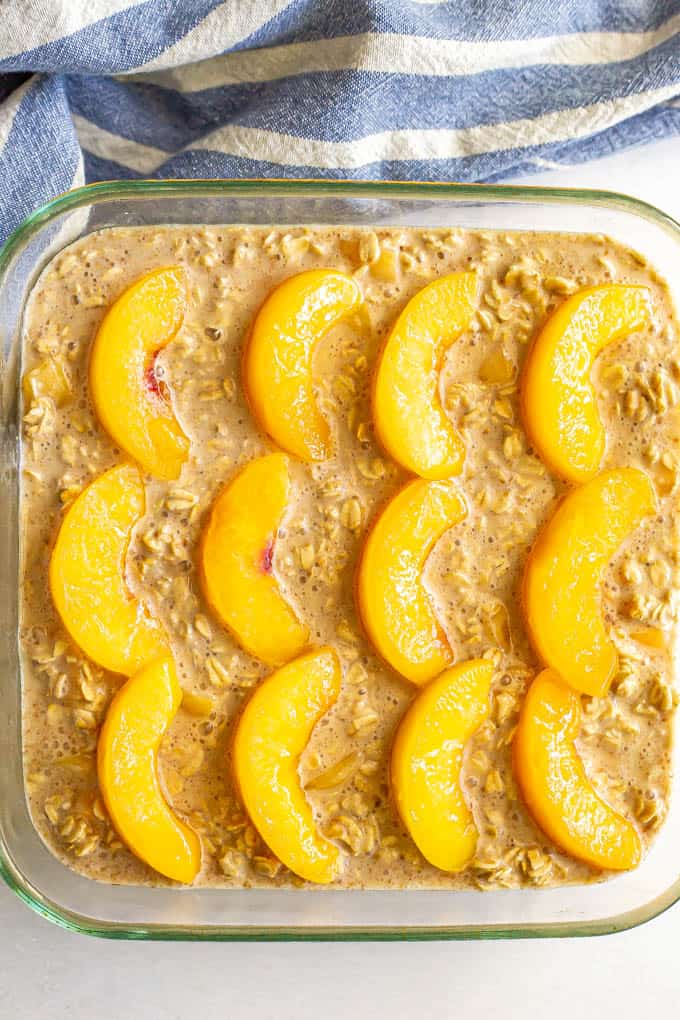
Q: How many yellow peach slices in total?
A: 12